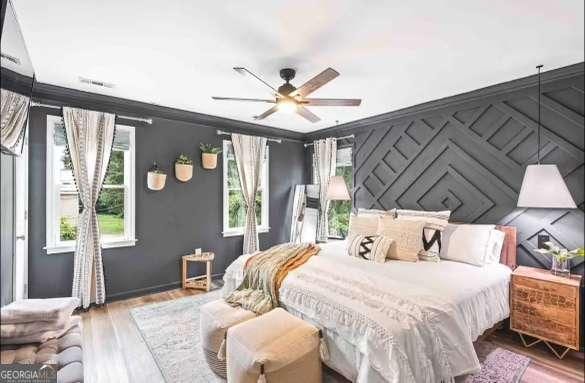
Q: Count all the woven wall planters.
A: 3